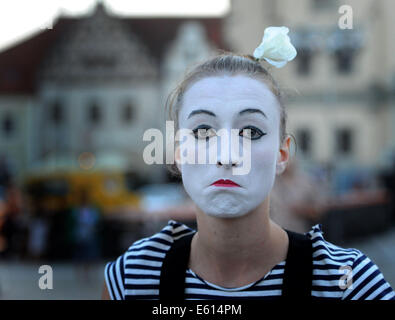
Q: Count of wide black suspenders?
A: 2